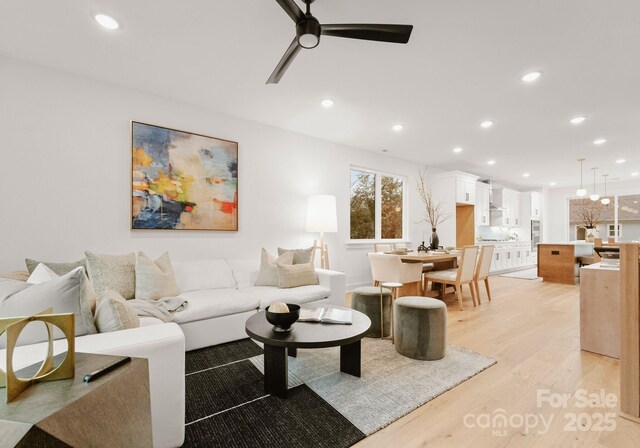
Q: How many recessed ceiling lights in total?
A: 13